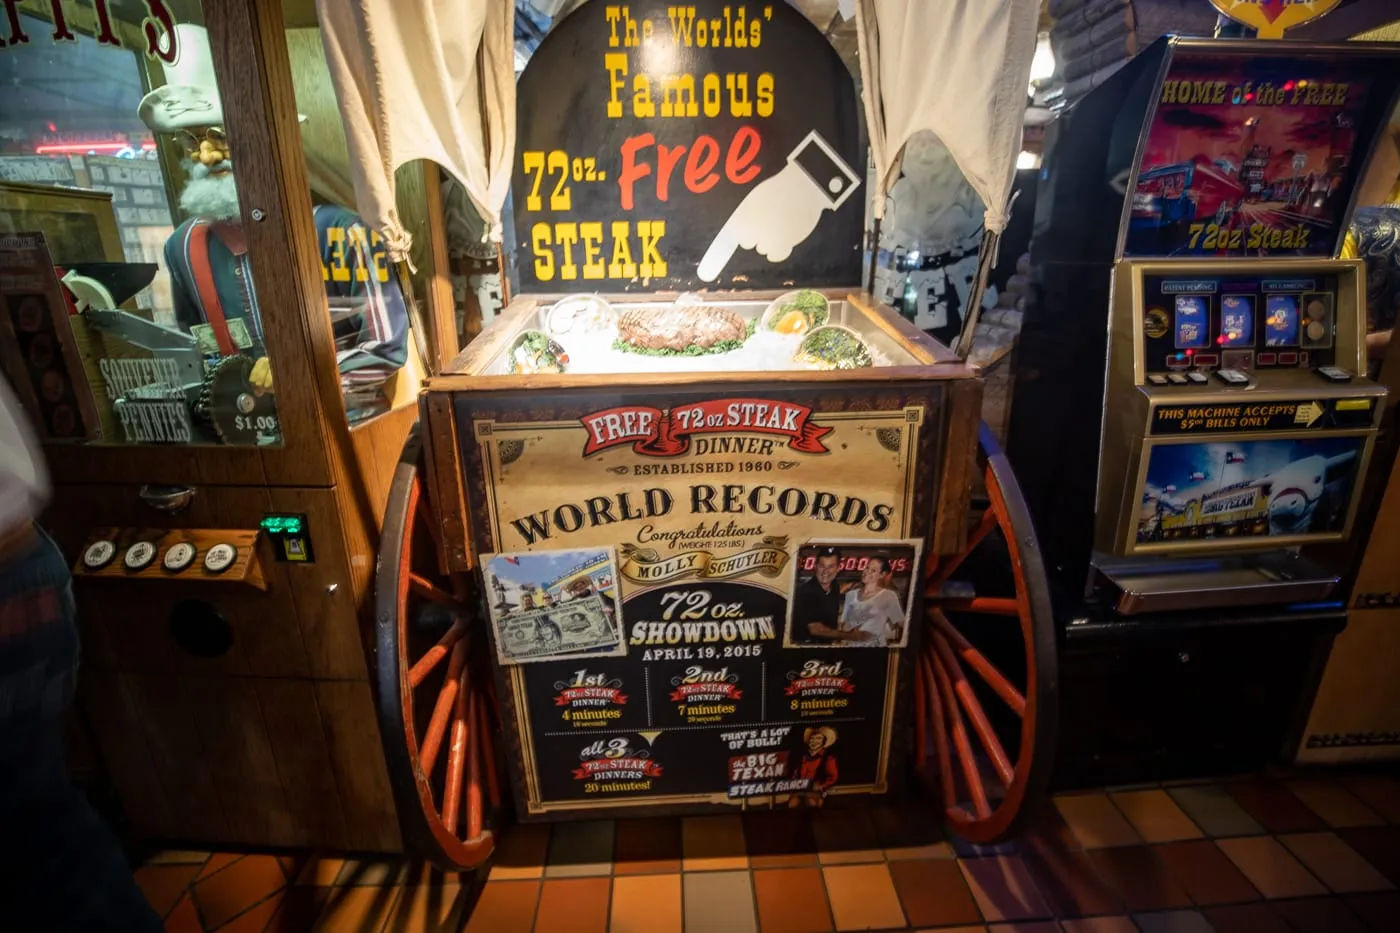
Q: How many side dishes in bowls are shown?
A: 4